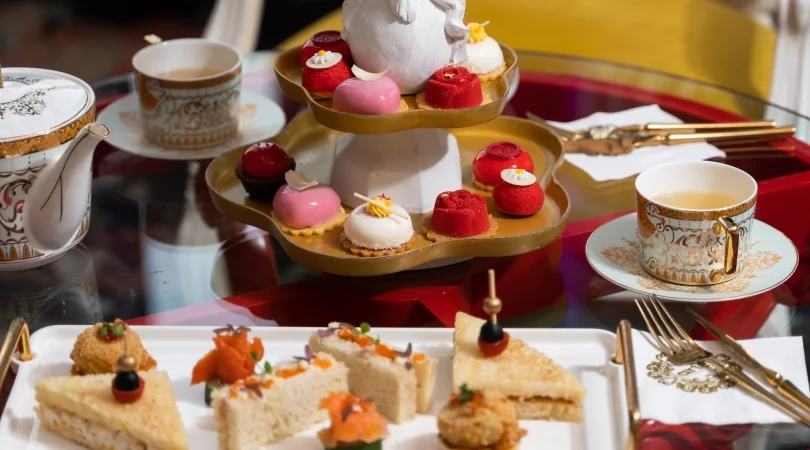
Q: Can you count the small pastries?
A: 11